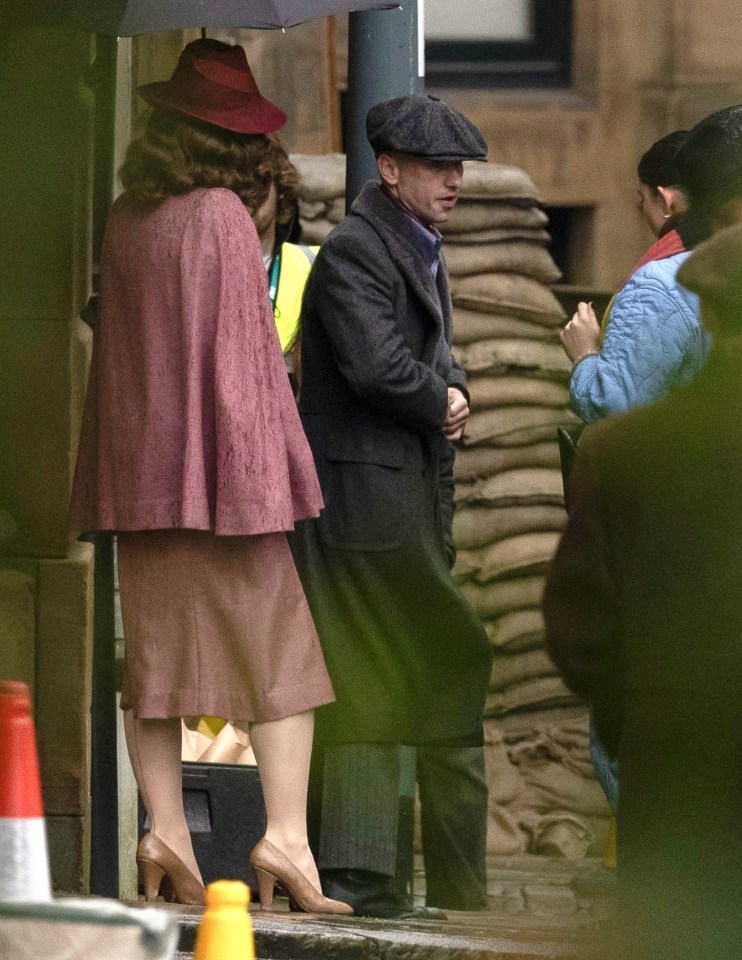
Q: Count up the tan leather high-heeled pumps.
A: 2